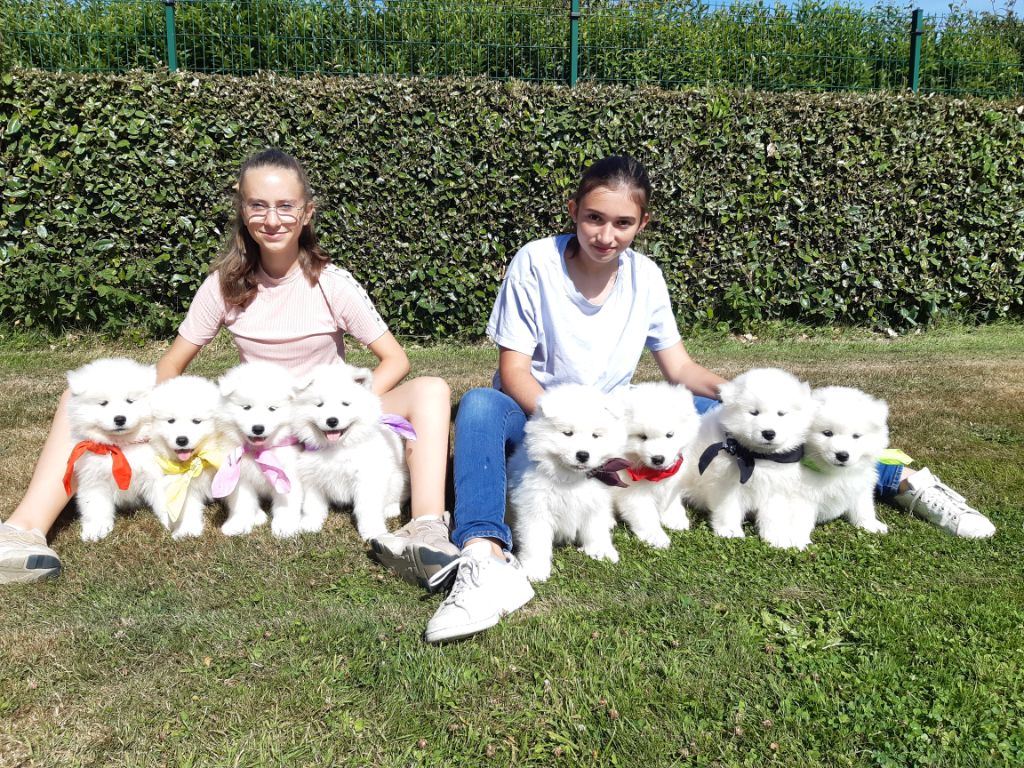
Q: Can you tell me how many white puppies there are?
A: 8